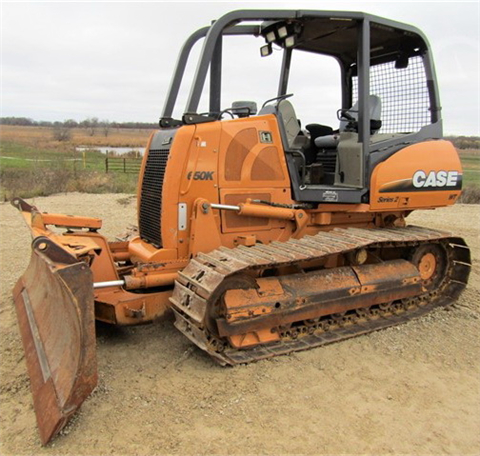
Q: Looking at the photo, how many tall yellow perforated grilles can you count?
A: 0